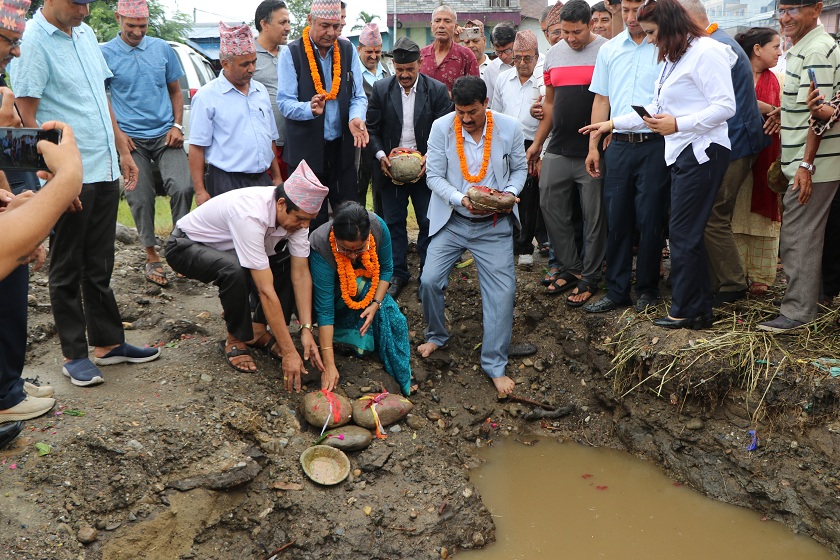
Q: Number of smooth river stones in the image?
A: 5